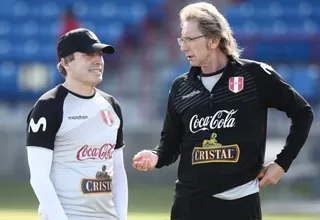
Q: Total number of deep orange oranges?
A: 0